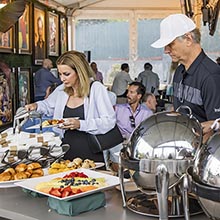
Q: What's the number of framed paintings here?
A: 7